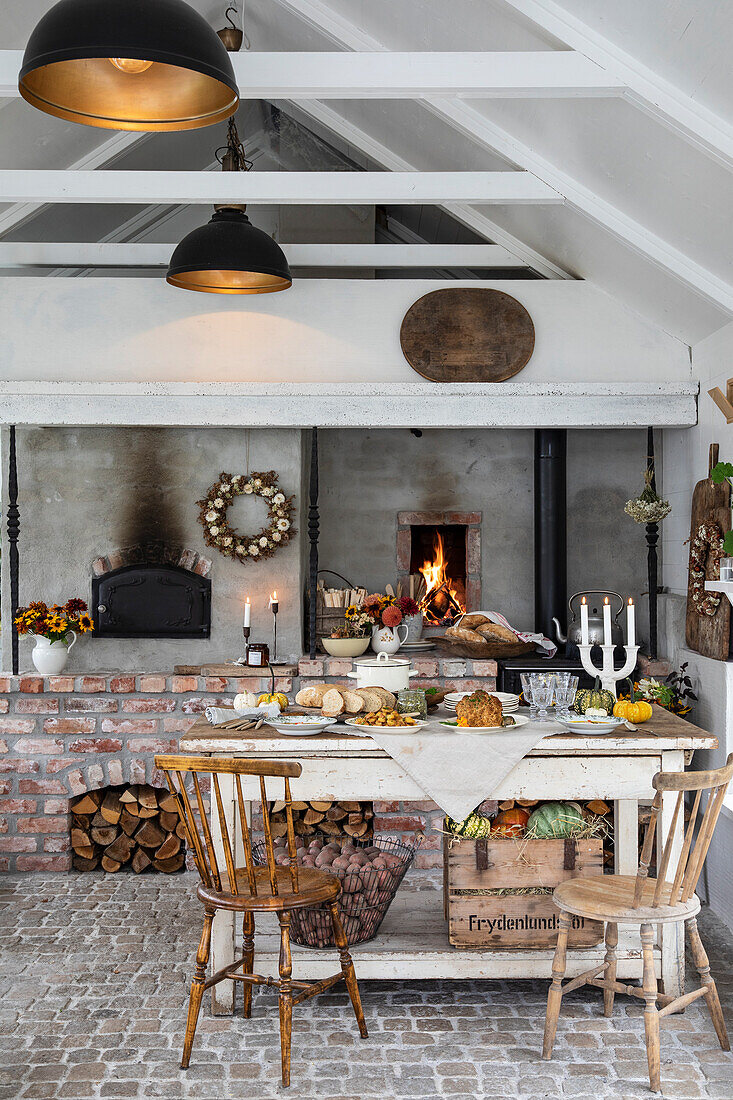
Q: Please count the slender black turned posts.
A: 3